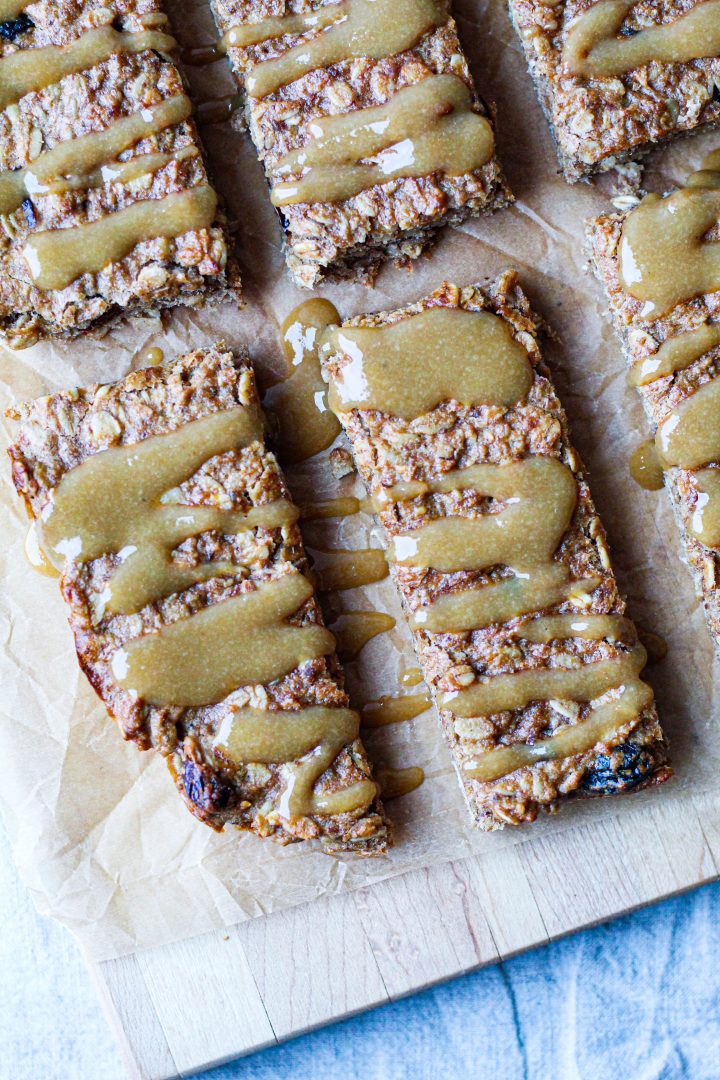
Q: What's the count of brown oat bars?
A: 6